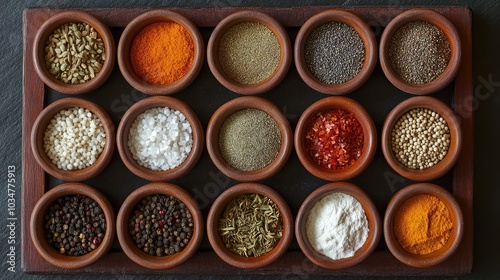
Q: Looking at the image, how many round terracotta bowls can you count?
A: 15